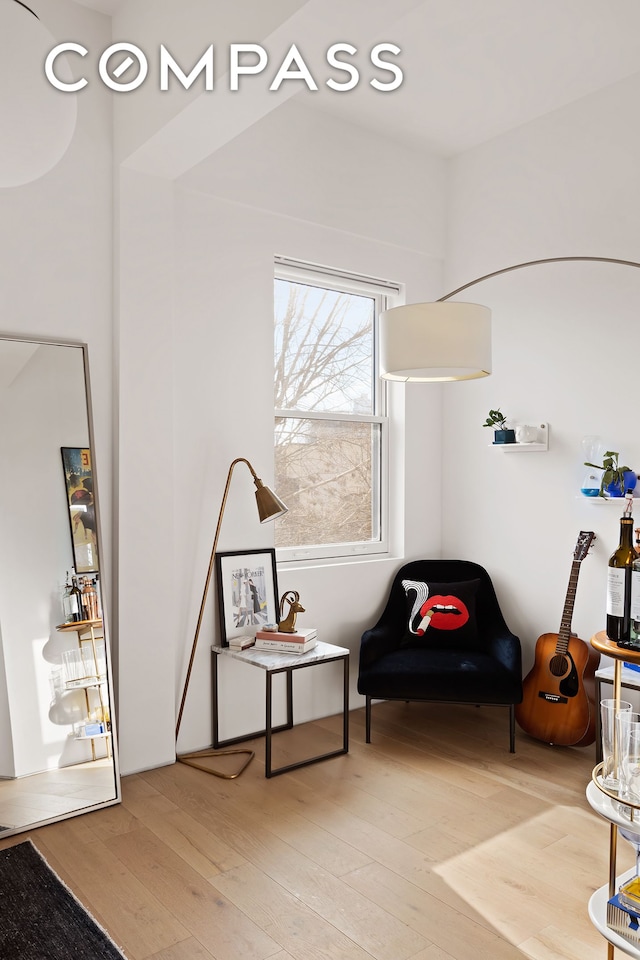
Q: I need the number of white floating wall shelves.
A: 2